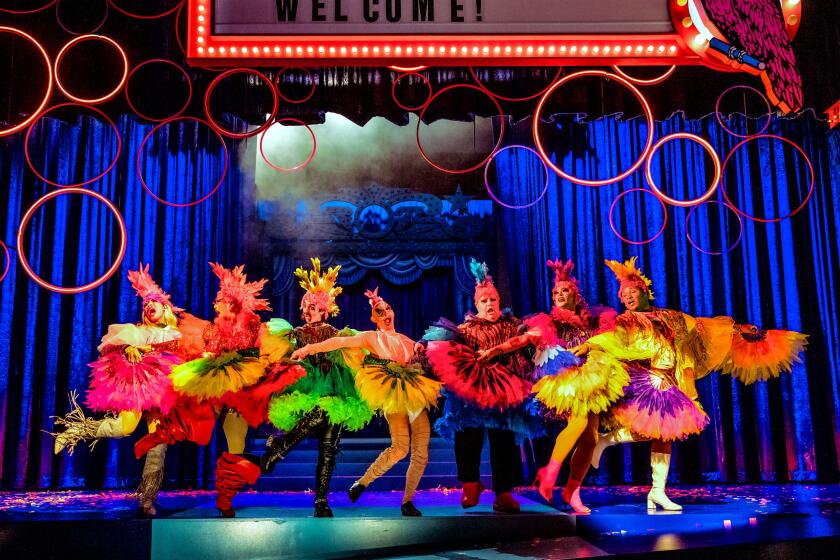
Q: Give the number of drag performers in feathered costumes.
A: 7